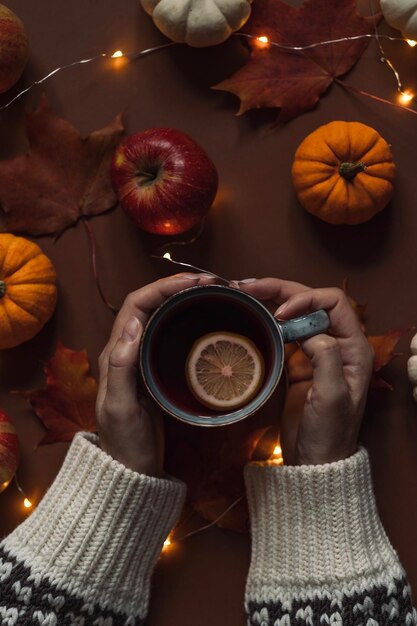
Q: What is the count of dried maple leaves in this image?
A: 5